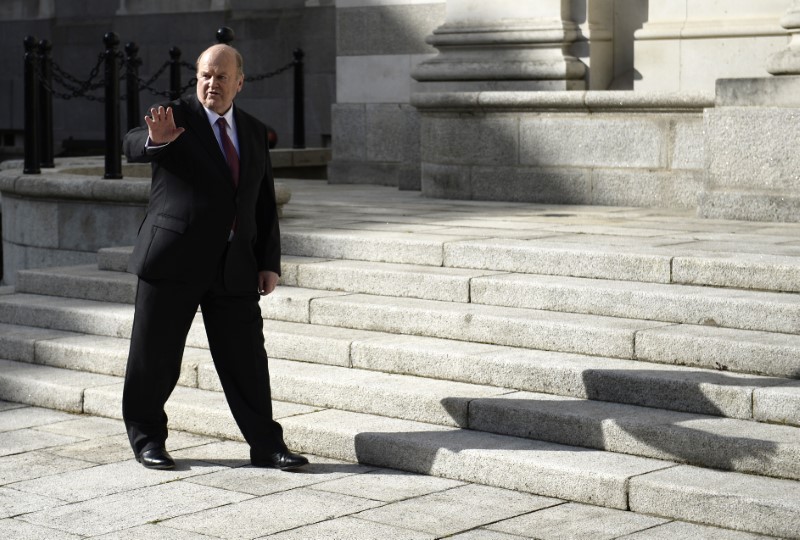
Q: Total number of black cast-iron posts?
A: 7